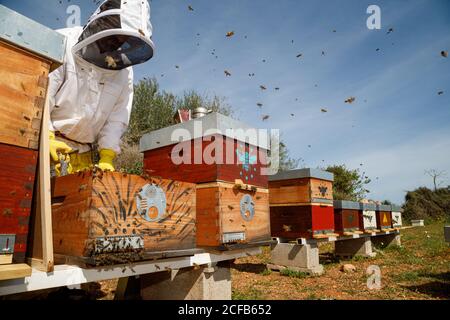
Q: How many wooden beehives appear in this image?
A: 8